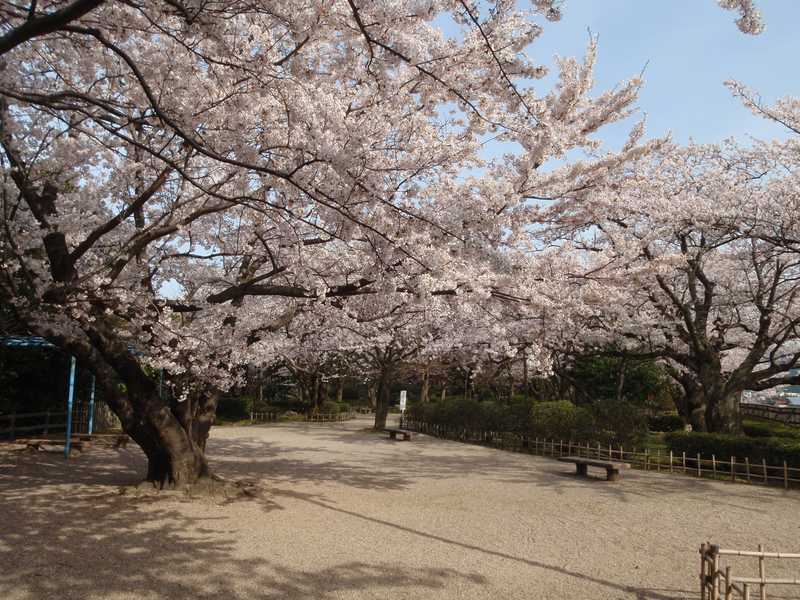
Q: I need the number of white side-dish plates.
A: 0